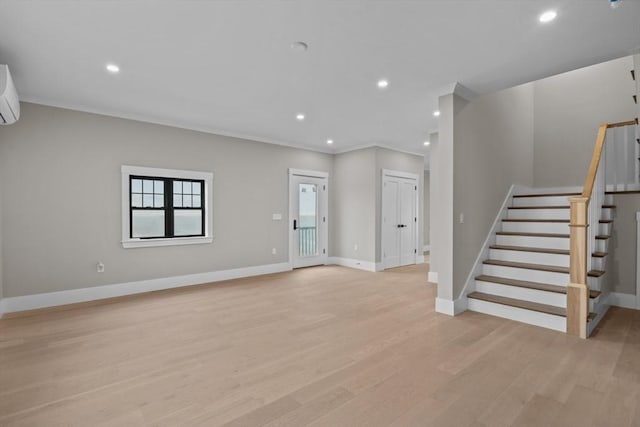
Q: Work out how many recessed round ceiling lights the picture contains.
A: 7